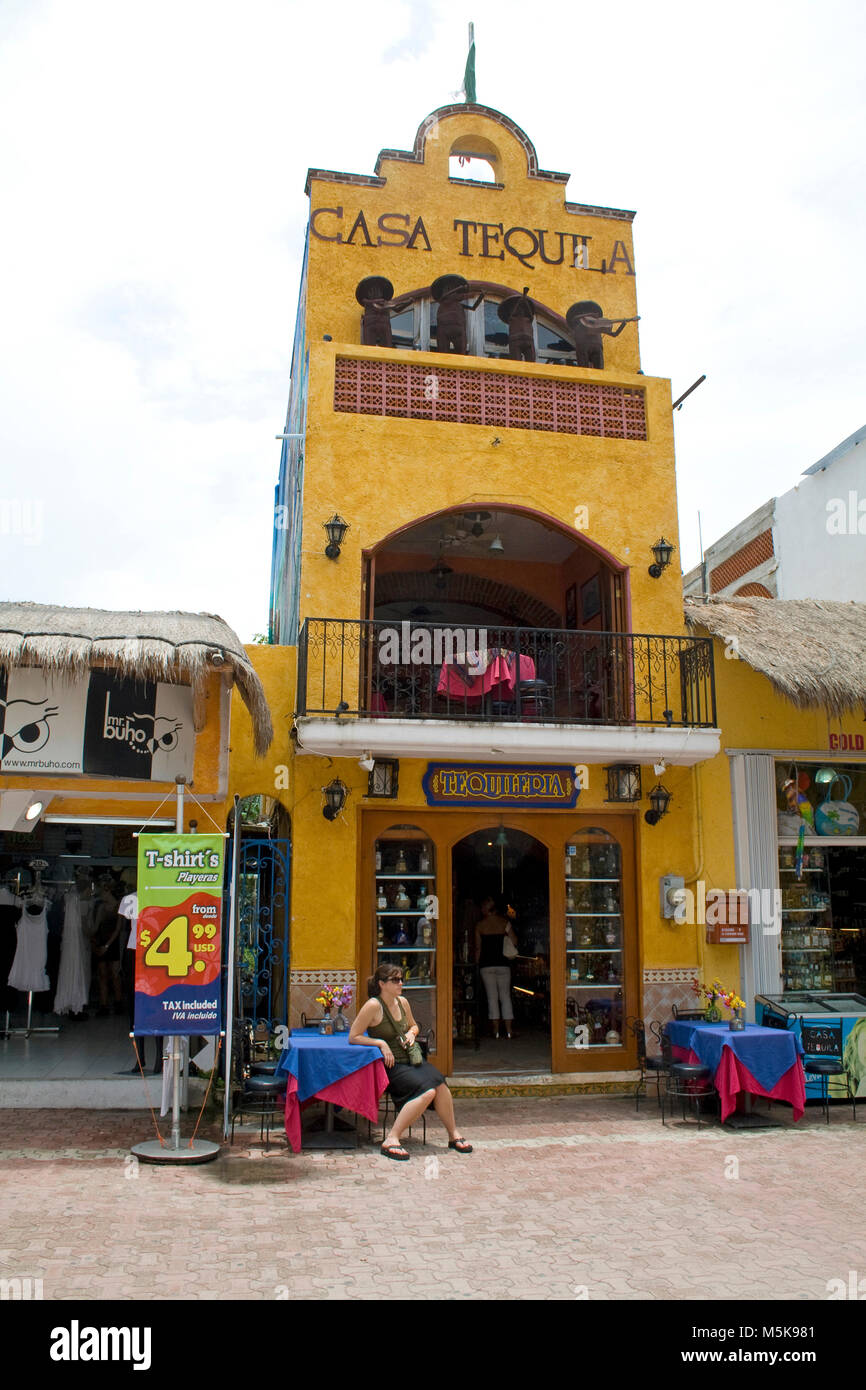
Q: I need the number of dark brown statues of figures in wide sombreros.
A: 4